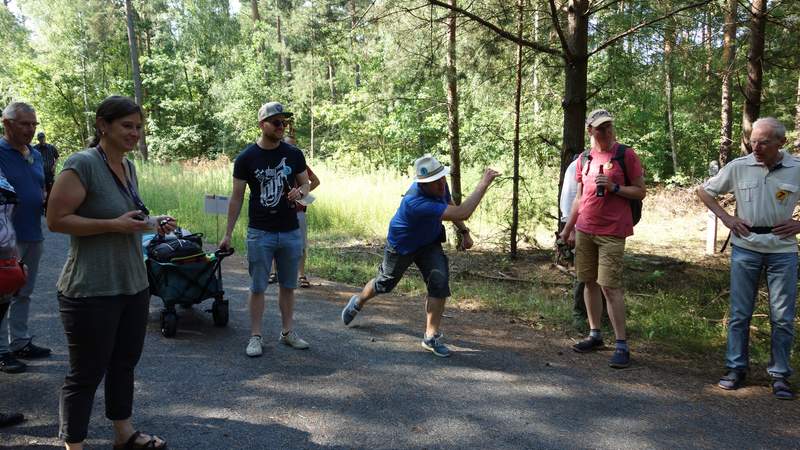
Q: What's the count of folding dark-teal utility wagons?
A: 1